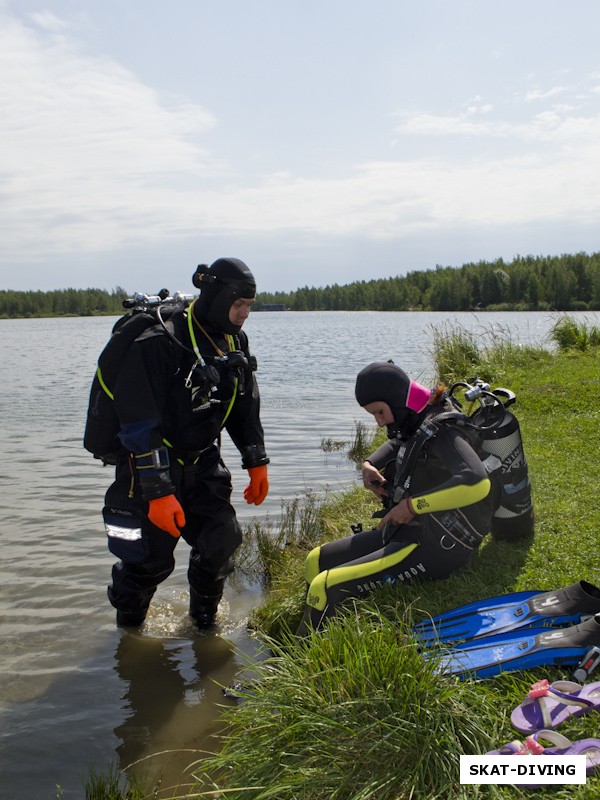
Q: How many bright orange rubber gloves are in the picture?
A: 2